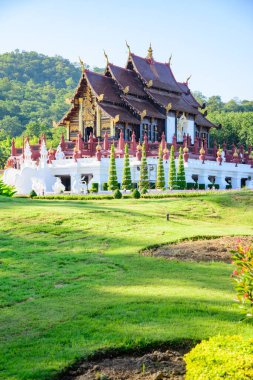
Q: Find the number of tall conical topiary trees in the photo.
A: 6